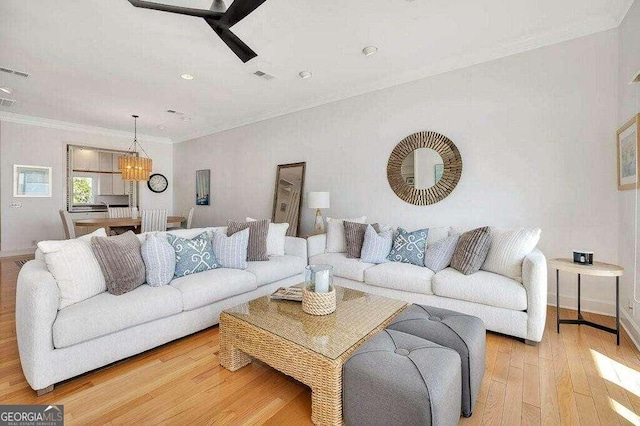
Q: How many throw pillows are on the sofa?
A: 14